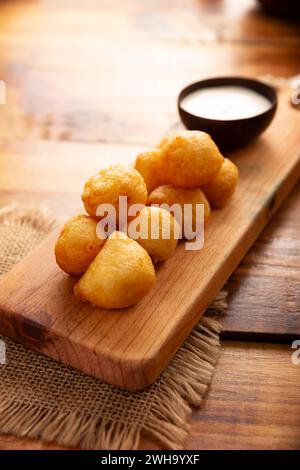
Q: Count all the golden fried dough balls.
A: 8